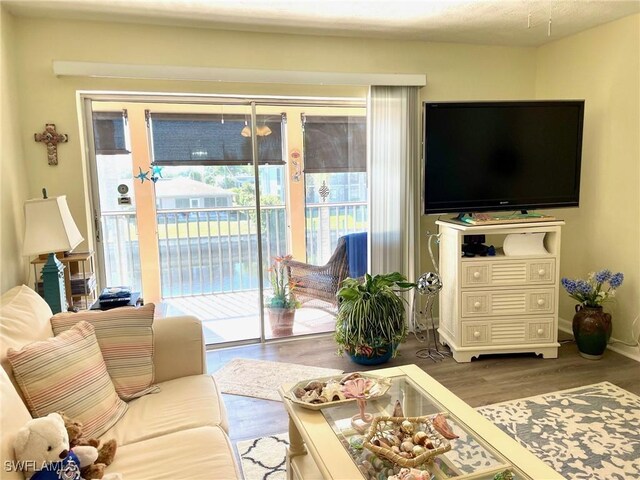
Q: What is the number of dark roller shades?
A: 3